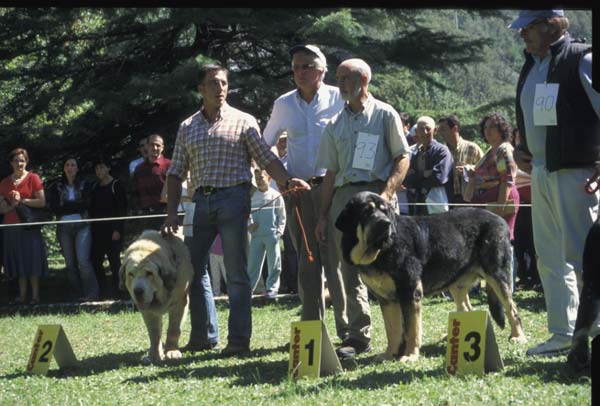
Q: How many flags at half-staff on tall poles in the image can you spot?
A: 0